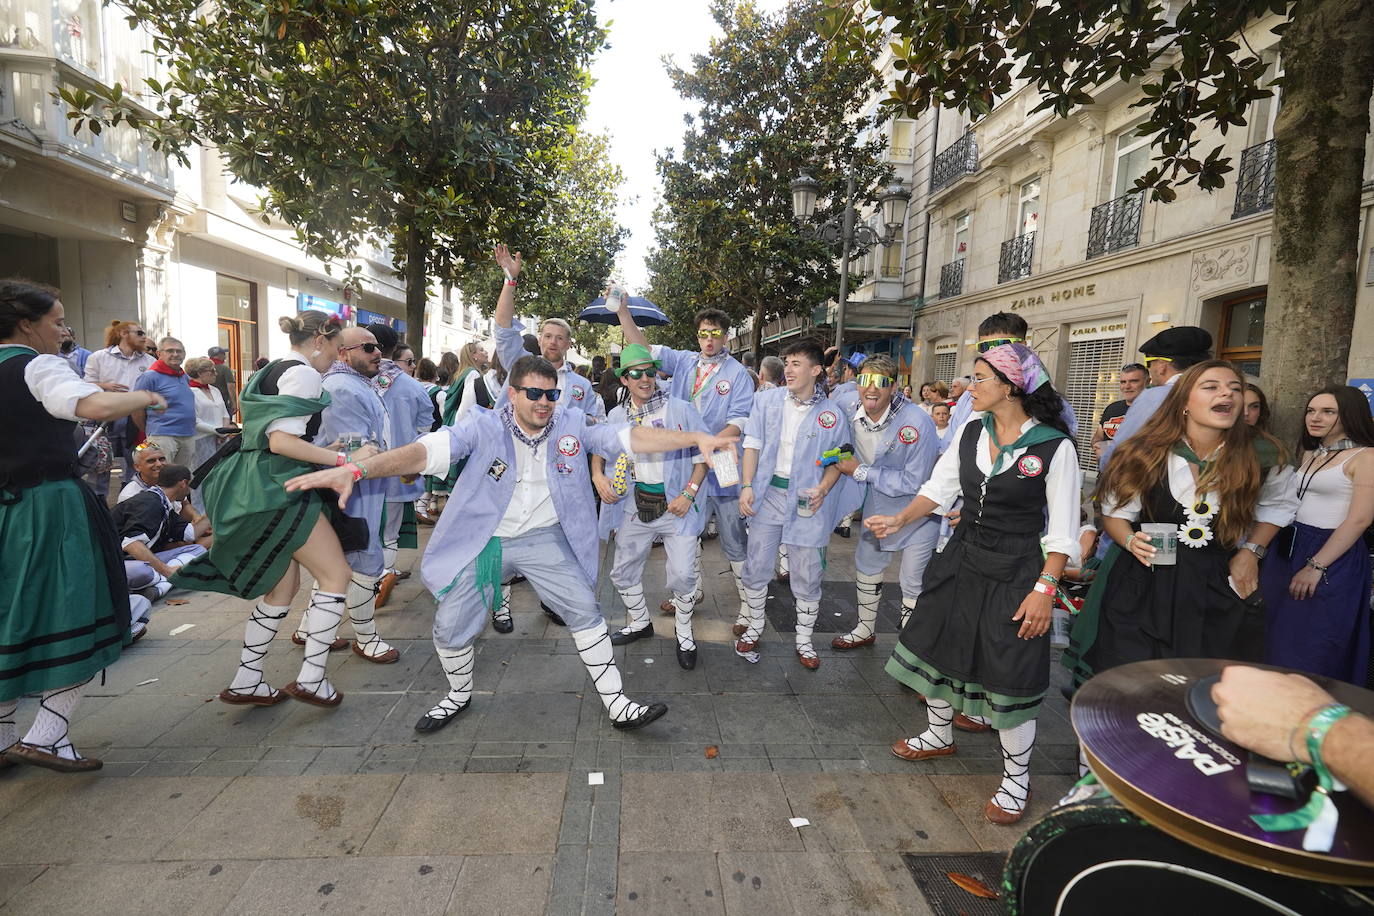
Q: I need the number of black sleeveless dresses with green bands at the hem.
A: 1